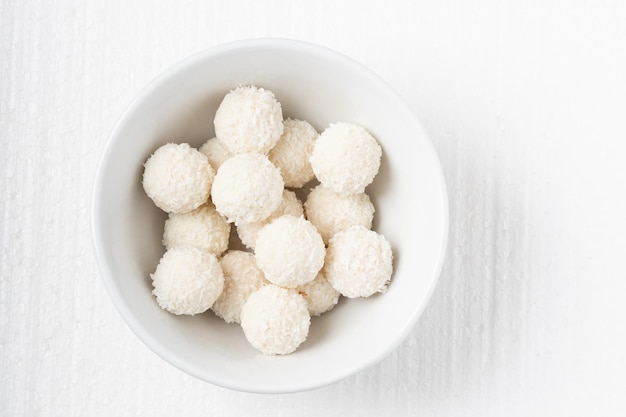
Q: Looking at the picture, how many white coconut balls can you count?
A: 15